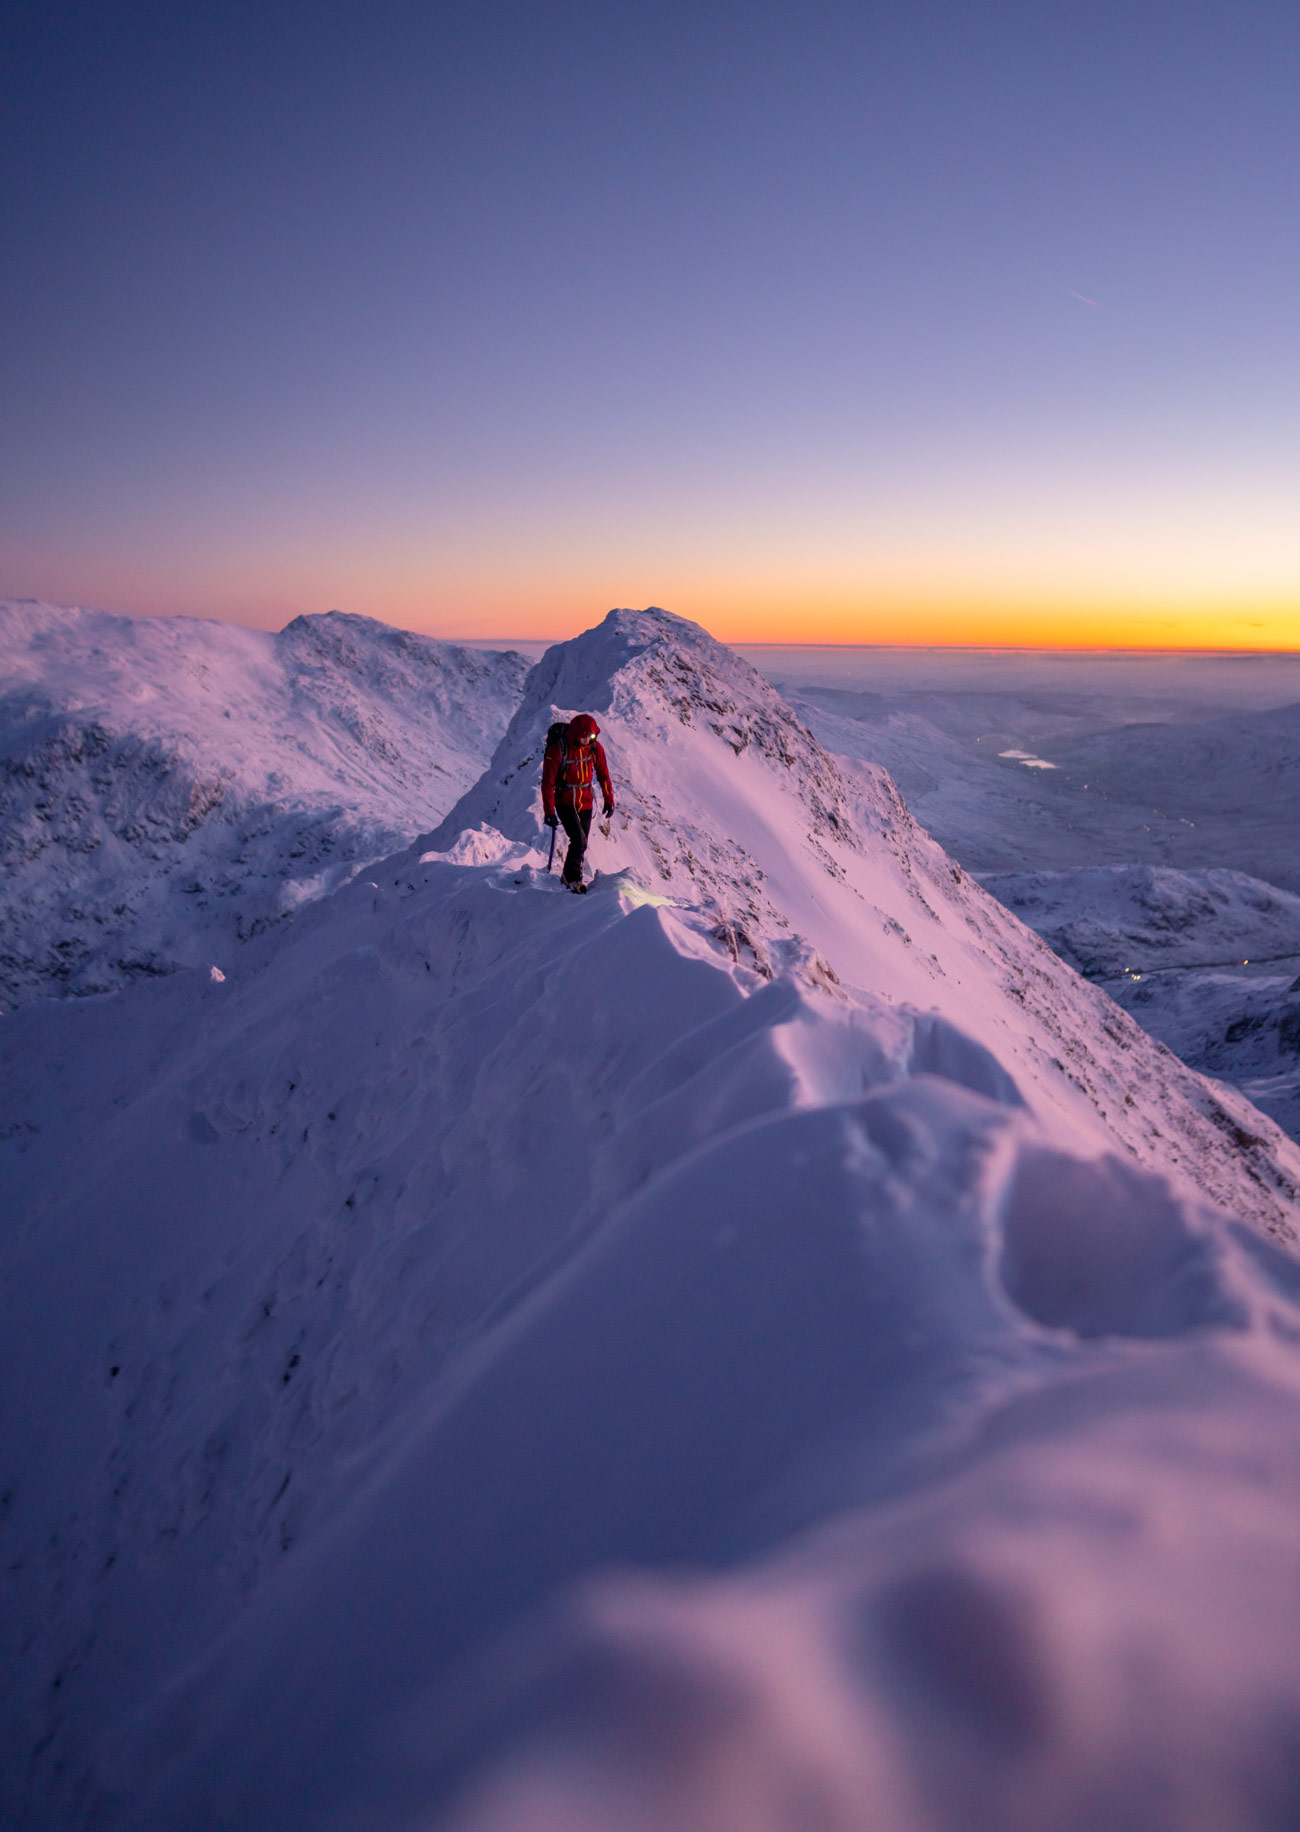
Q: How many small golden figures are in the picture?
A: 0